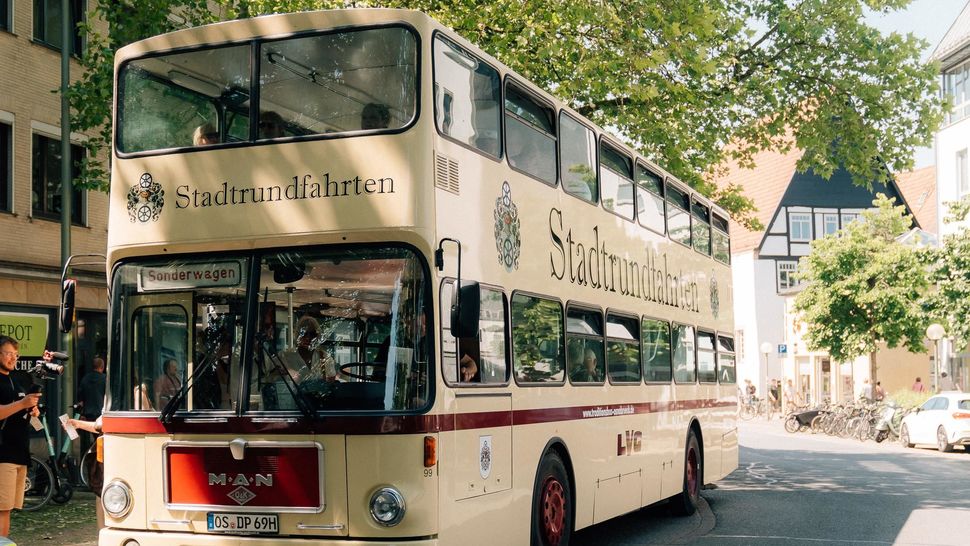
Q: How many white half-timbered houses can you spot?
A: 1